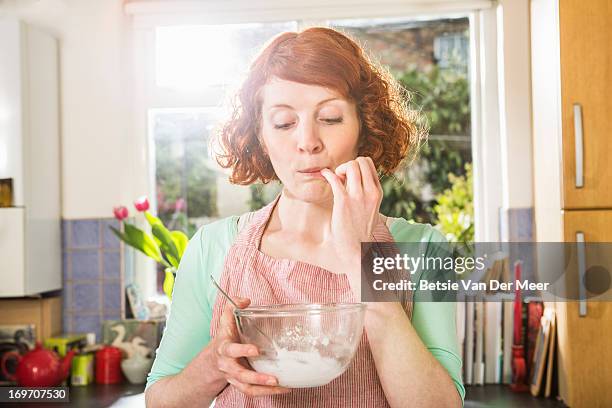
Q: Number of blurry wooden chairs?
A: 0